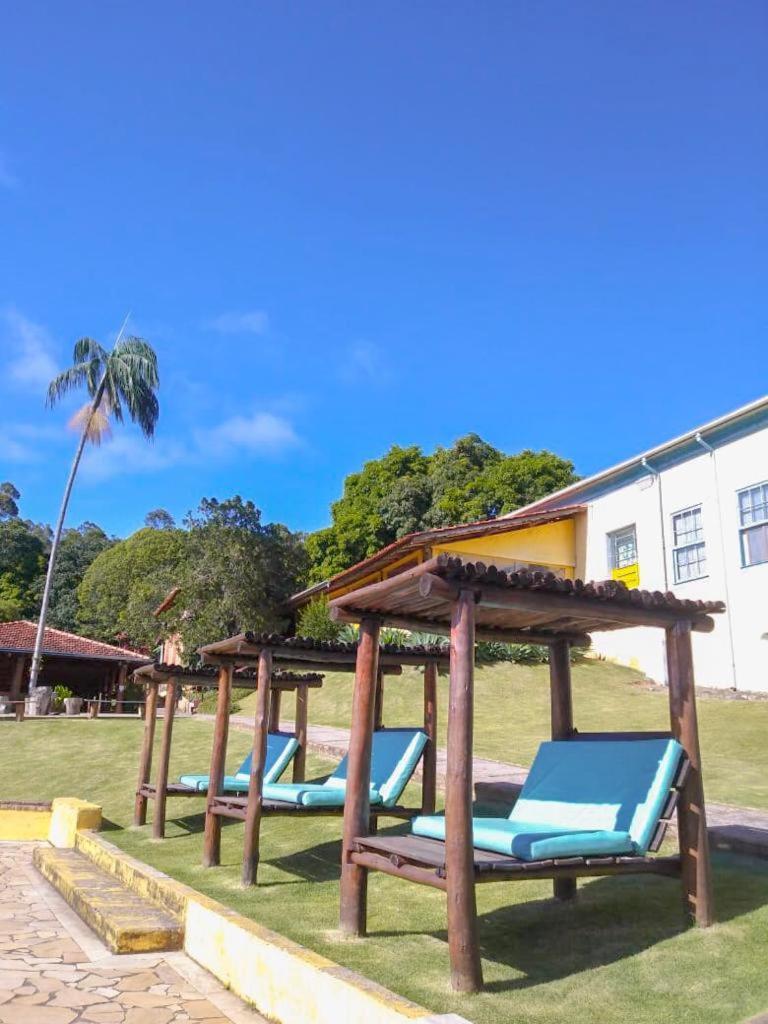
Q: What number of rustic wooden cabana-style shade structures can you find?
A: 3